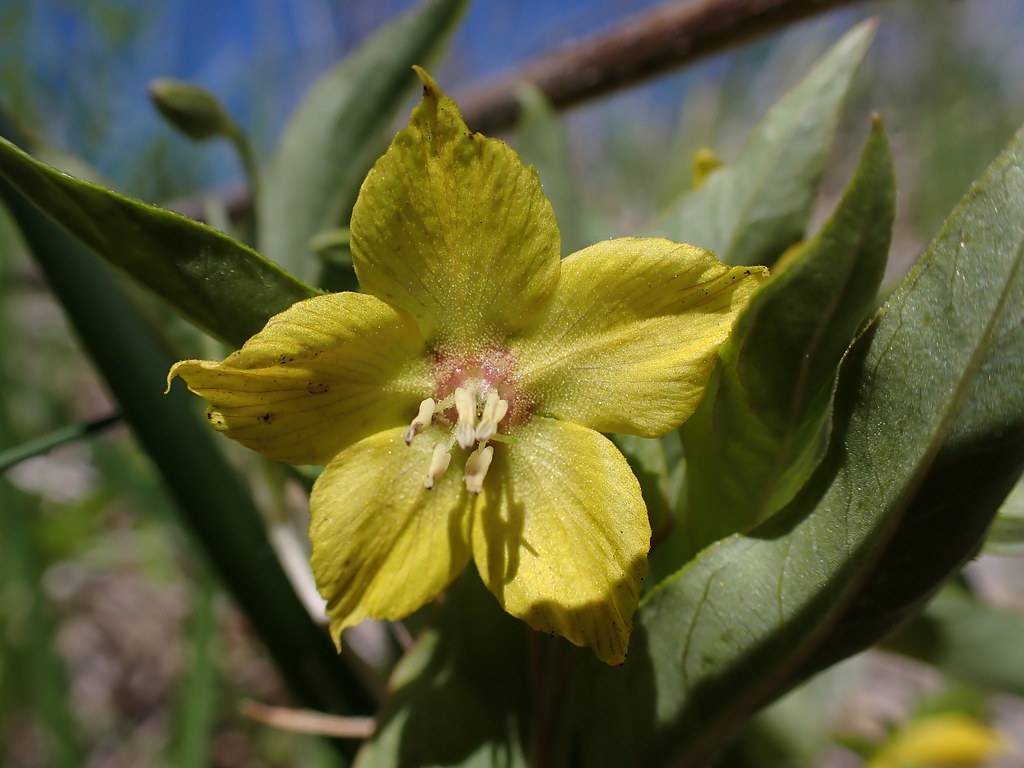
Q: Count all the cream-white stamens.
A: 5